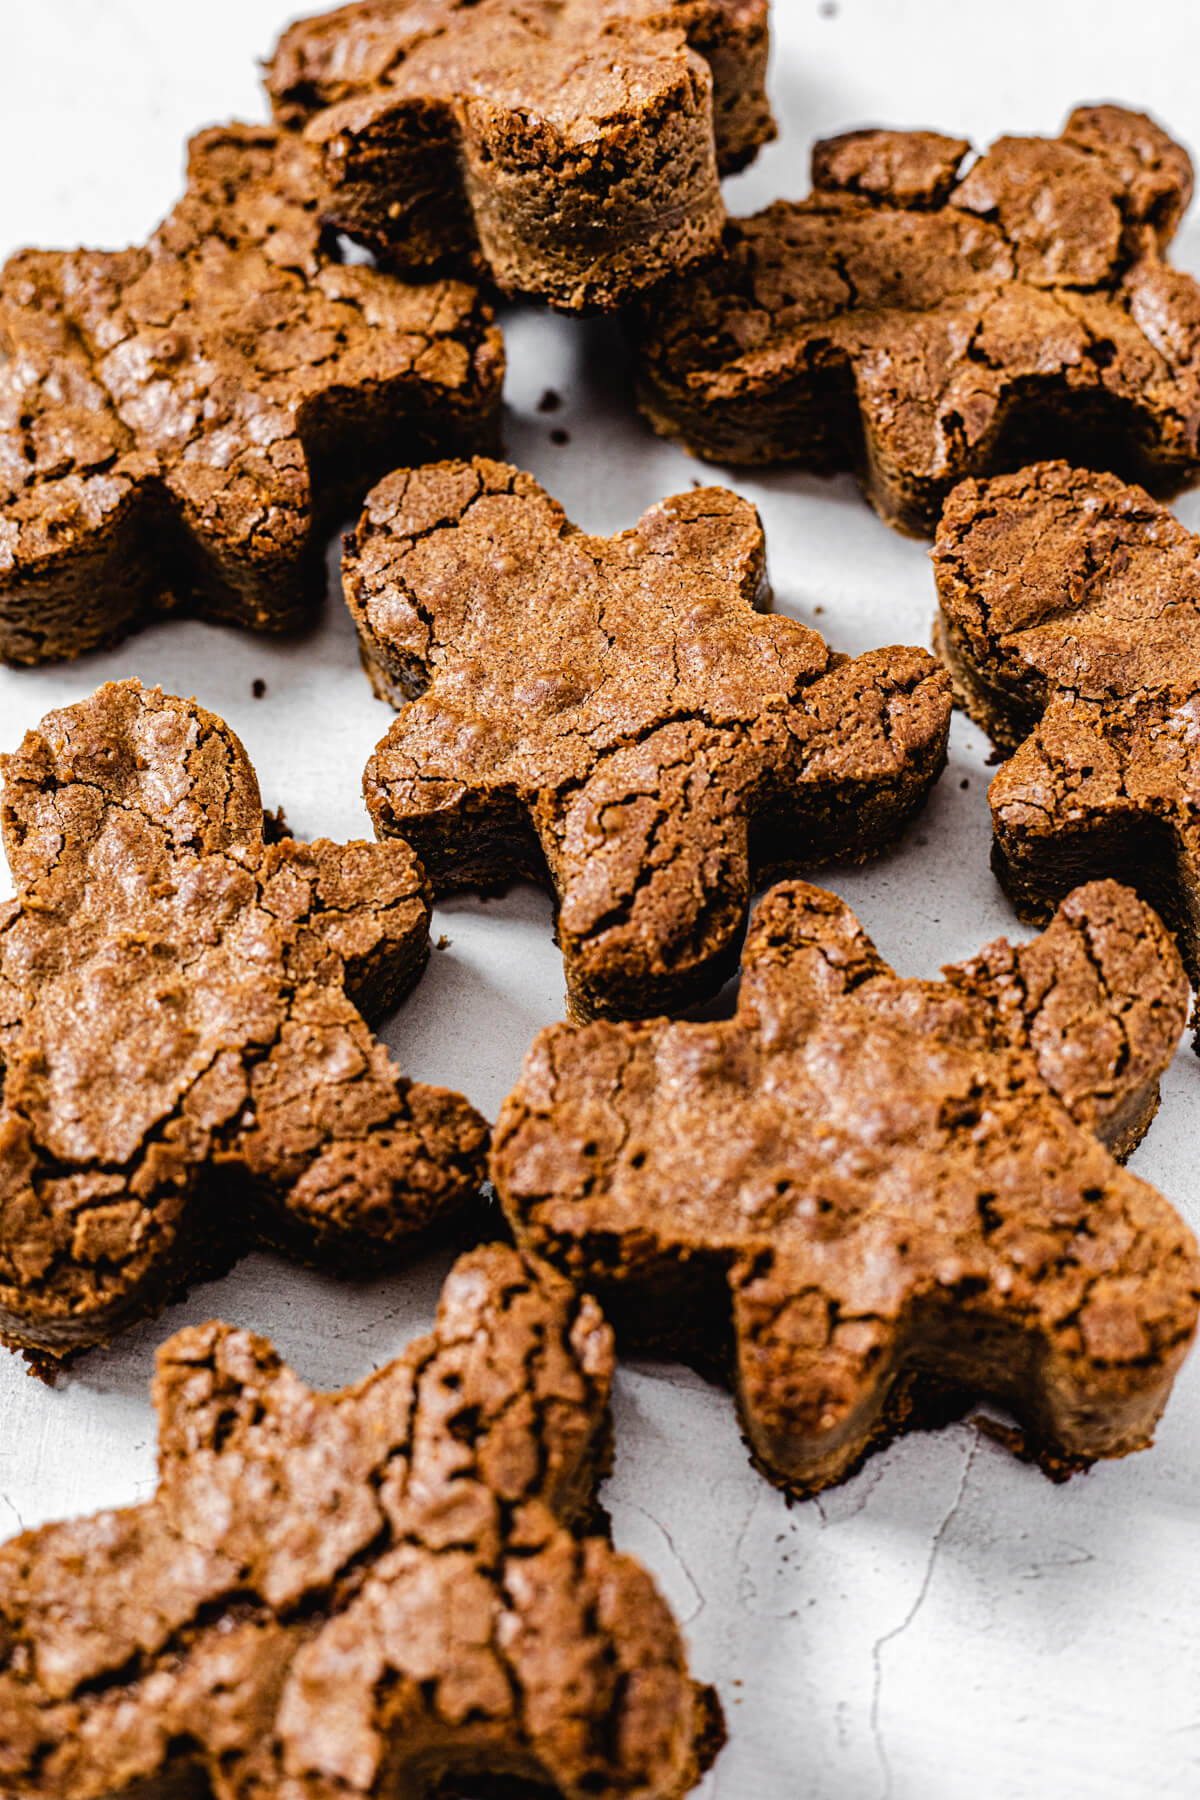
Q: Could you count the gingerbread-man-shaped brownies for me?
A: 8